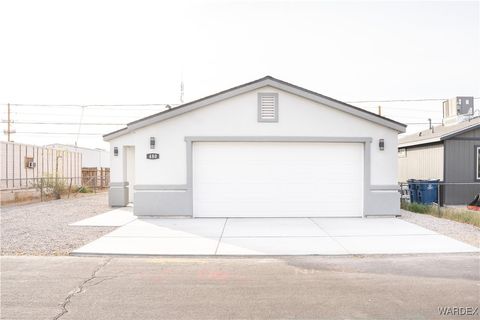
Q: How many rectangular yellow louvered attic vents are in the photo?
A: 0